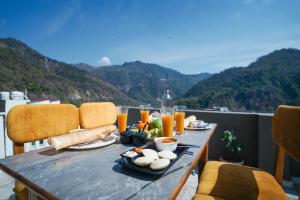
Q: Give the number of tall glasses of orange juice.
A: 4